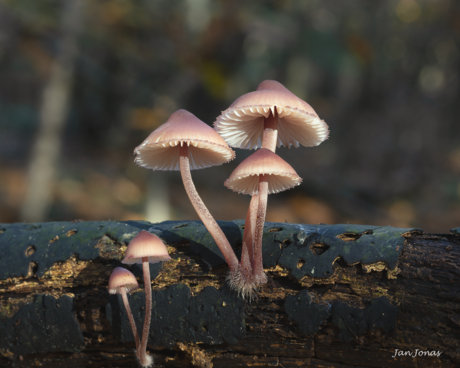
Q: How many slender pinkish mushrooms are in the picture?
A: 5